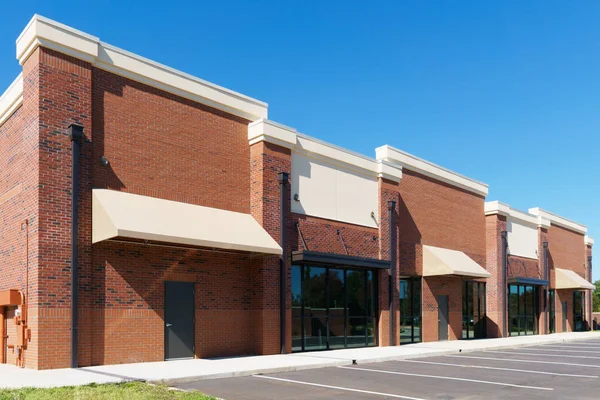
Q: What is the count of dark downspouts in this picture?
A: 6